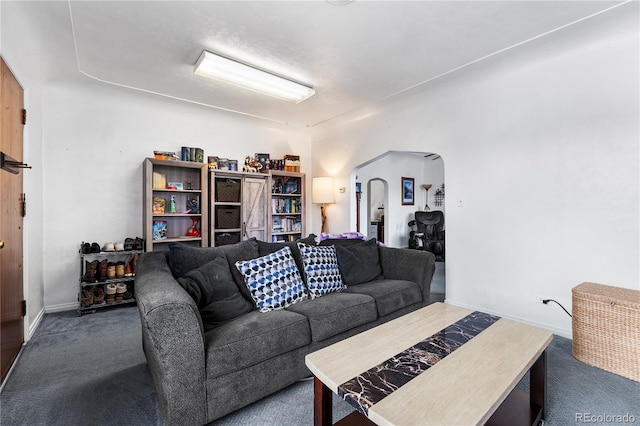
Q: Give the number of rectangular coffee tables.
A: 1